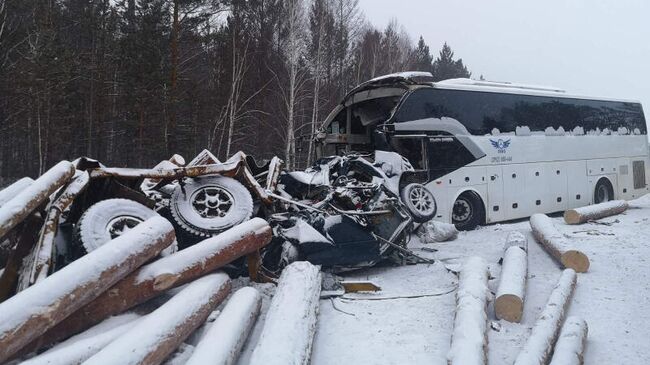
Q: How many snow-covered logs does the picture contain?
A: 14